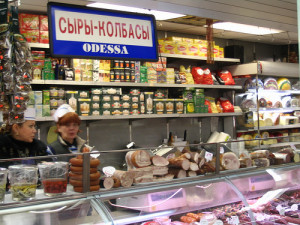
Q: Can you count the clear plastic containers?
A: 3